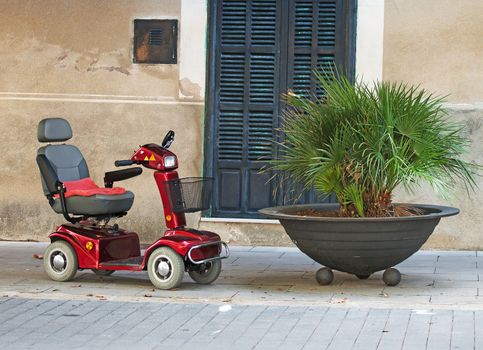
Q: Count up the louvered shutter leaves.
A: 2